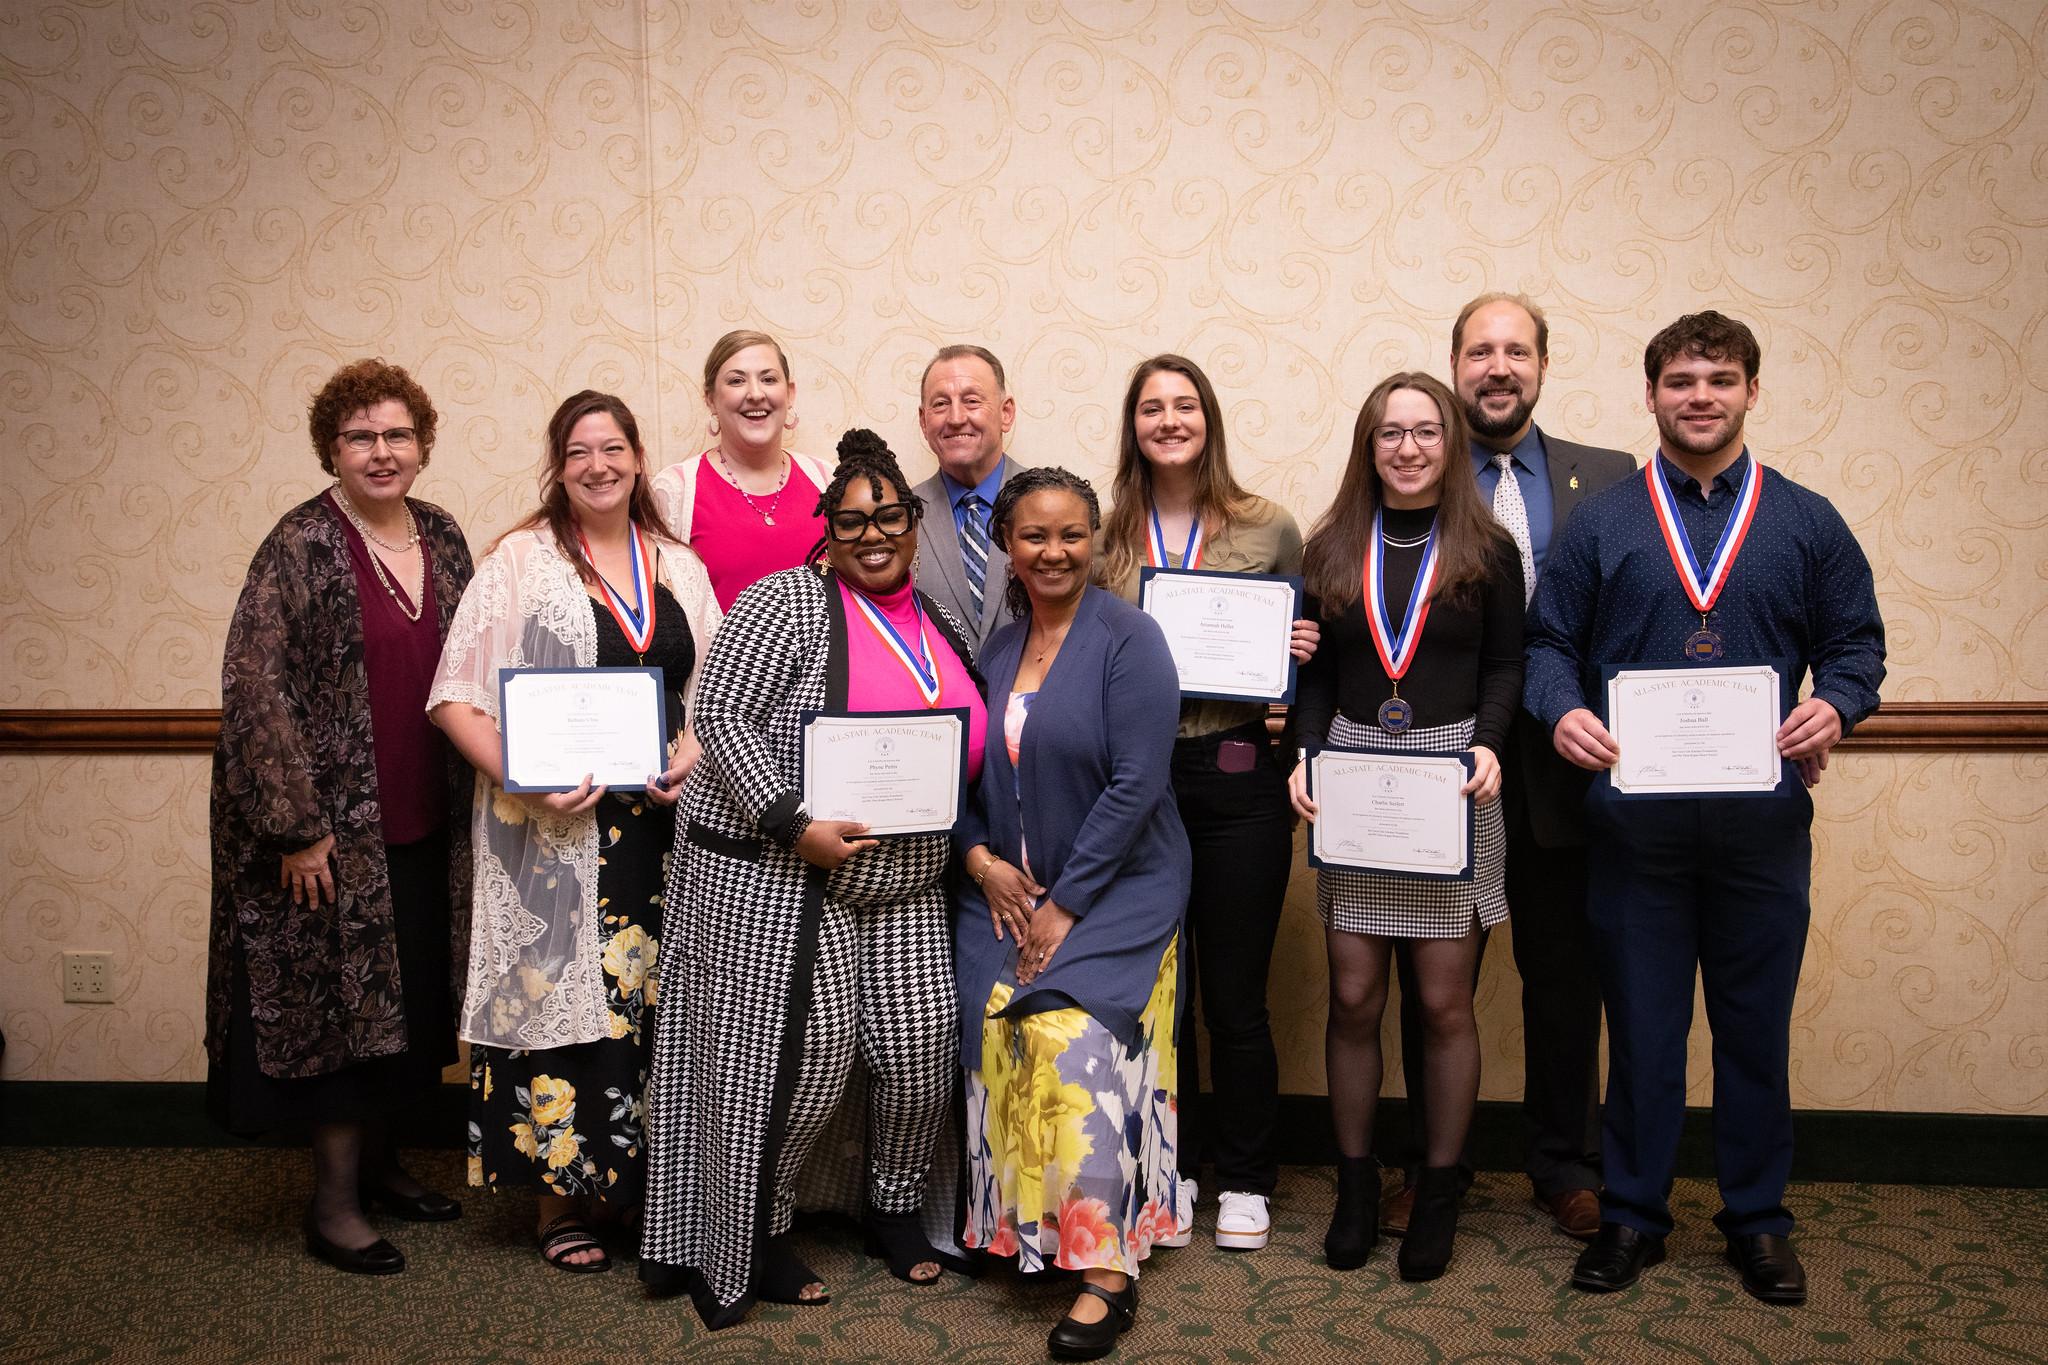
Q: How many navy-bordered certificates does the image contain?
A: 5